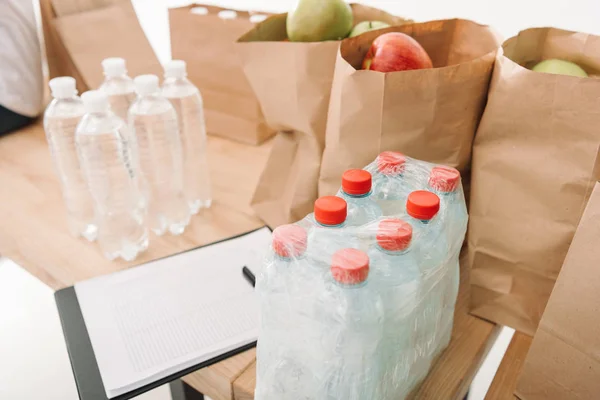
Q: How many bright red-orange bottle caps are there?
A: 8